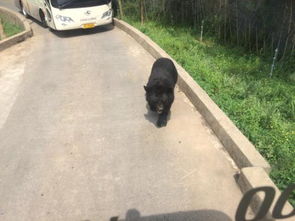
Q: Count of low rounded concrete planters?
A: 1